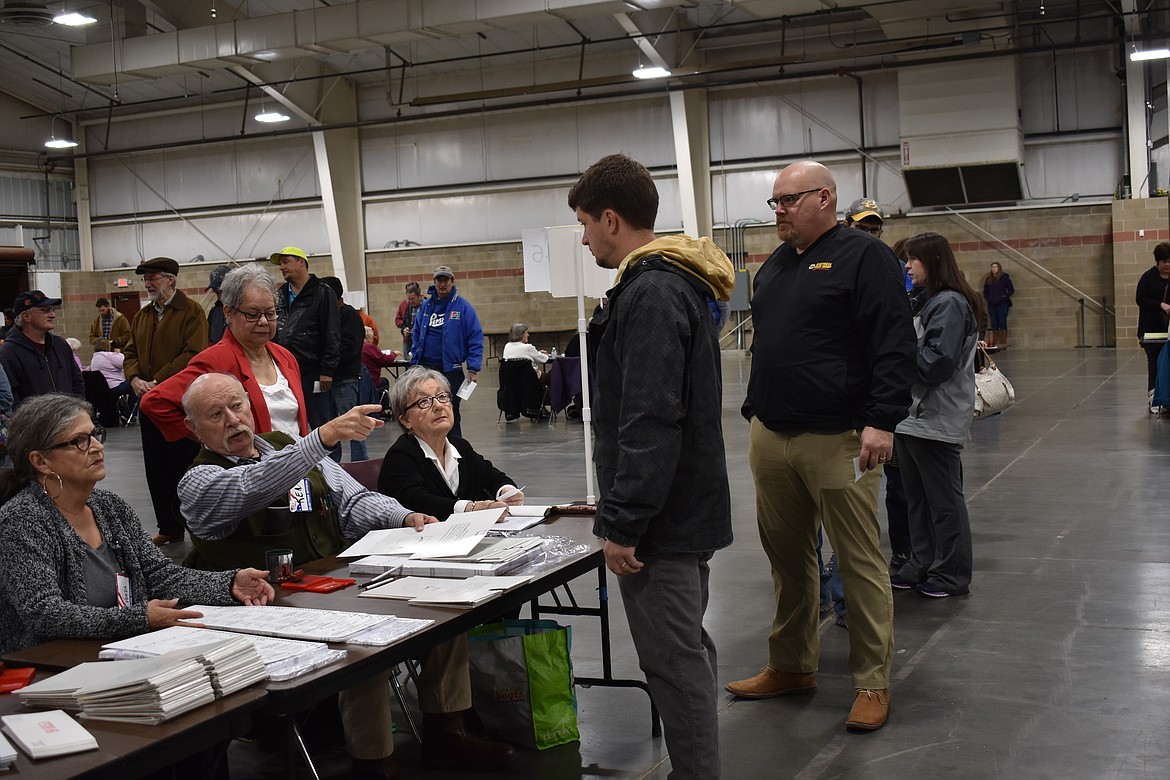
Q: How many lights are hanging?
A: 5